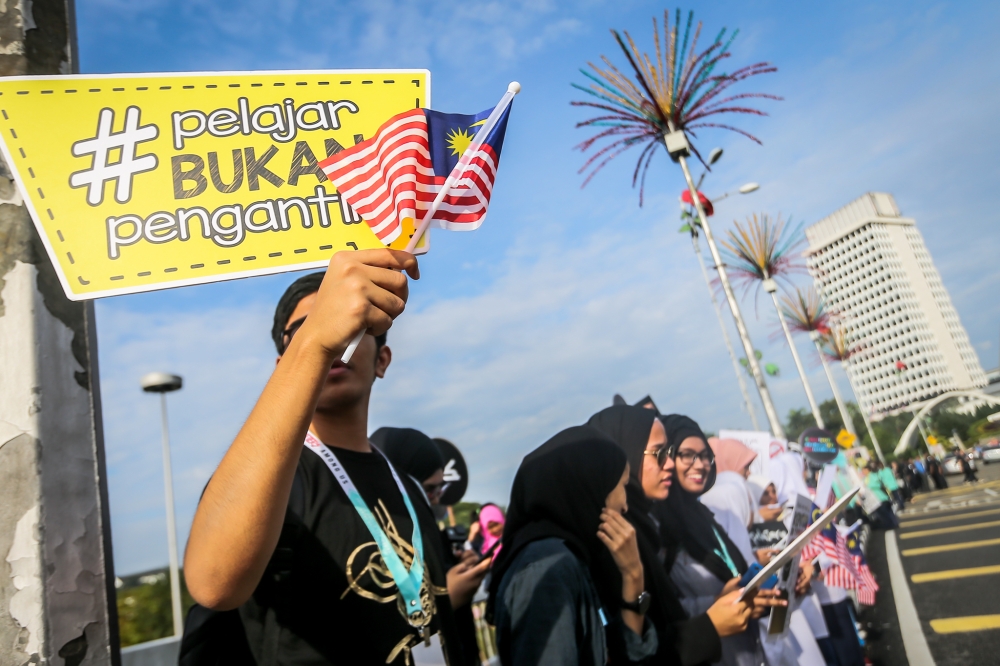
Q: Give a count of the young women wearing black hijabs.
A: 4